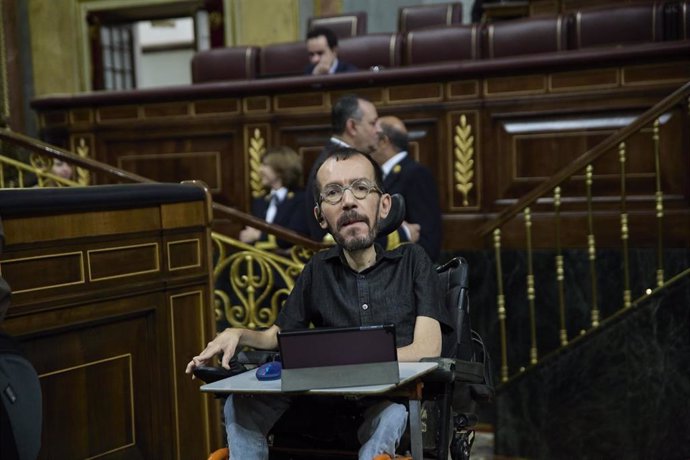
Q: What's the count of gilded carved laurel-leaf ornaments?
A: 3